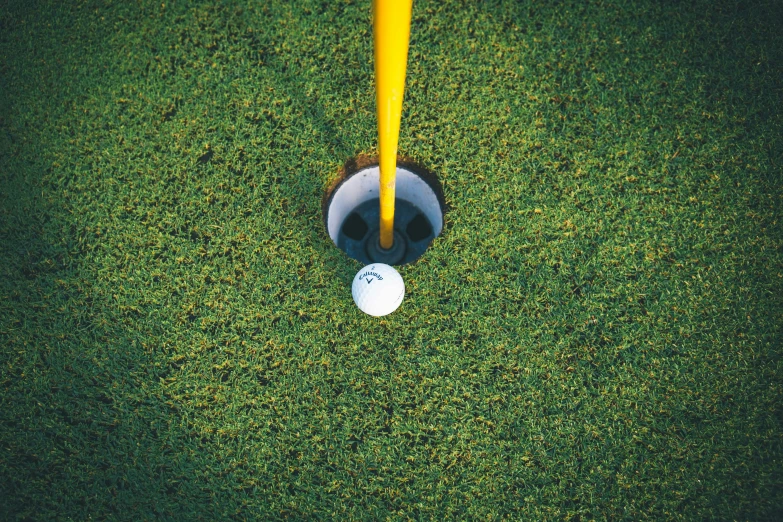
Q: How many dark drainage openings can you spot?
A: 2